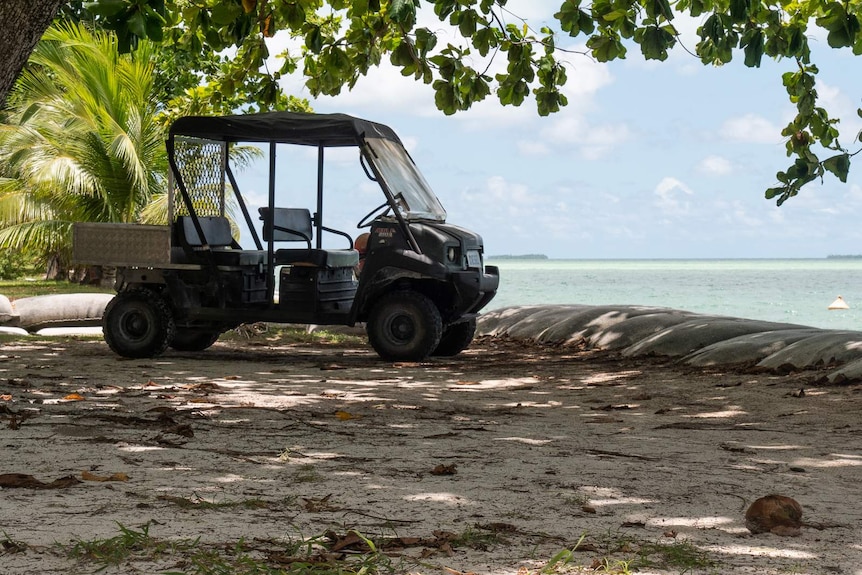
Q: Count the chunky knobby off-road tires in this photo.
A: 4